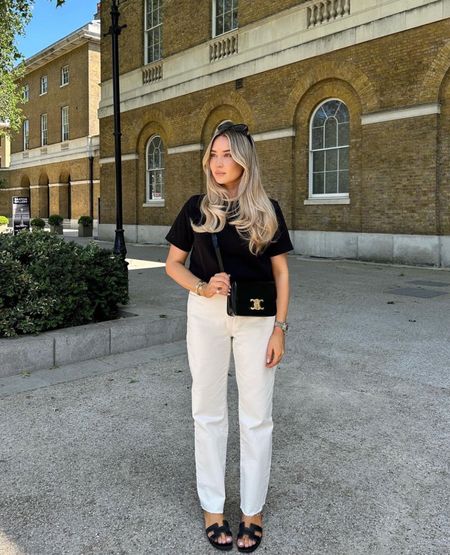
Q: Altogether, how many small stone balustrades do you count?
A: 3